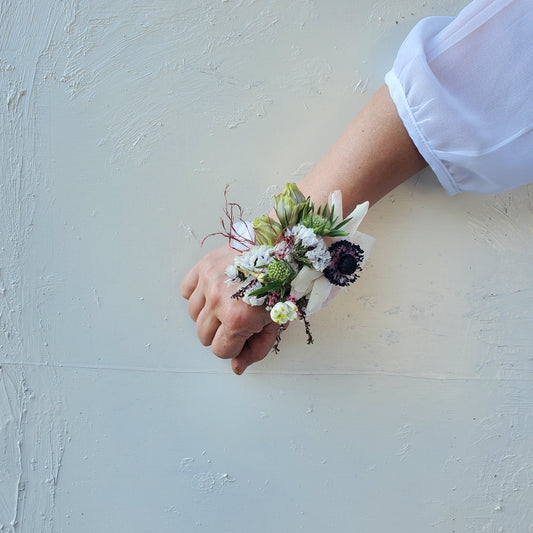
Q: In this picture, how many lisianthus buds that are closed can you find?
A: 2